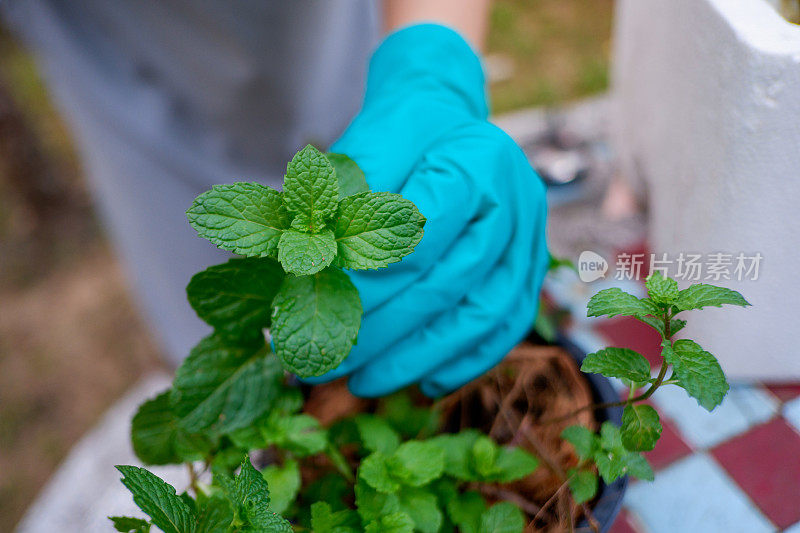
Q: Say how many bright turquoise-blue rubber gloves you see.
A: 1